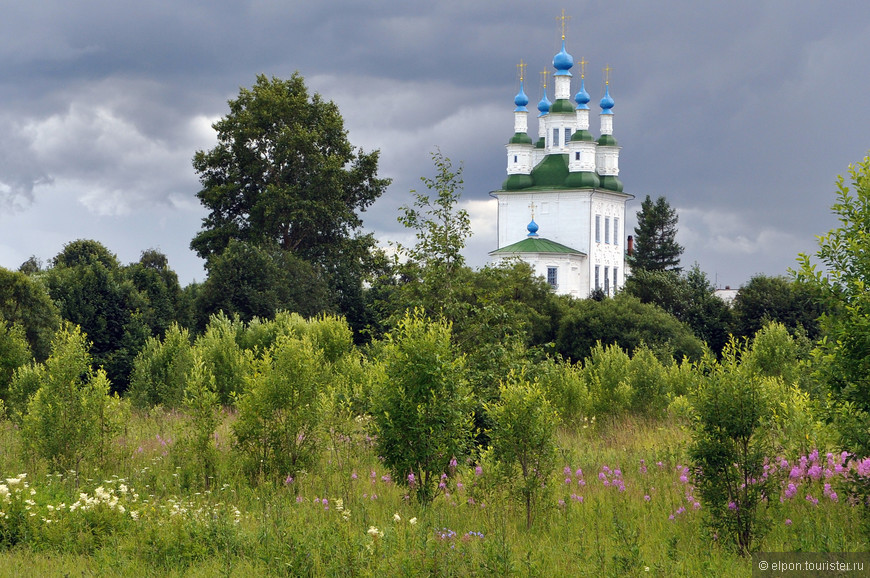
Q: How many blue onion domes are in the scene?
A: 6